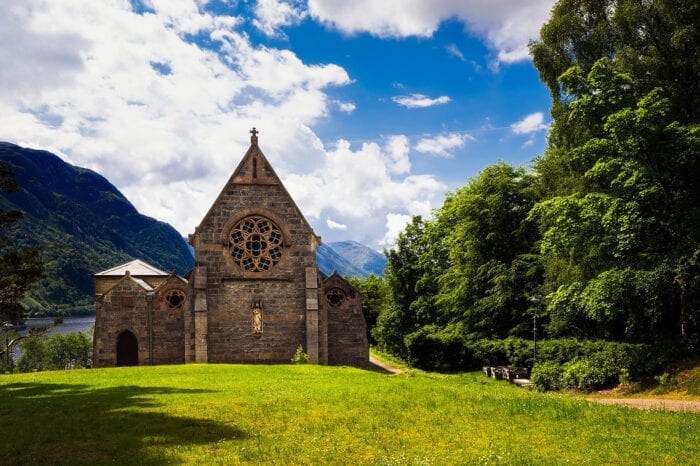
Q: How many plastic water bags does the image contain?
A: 0